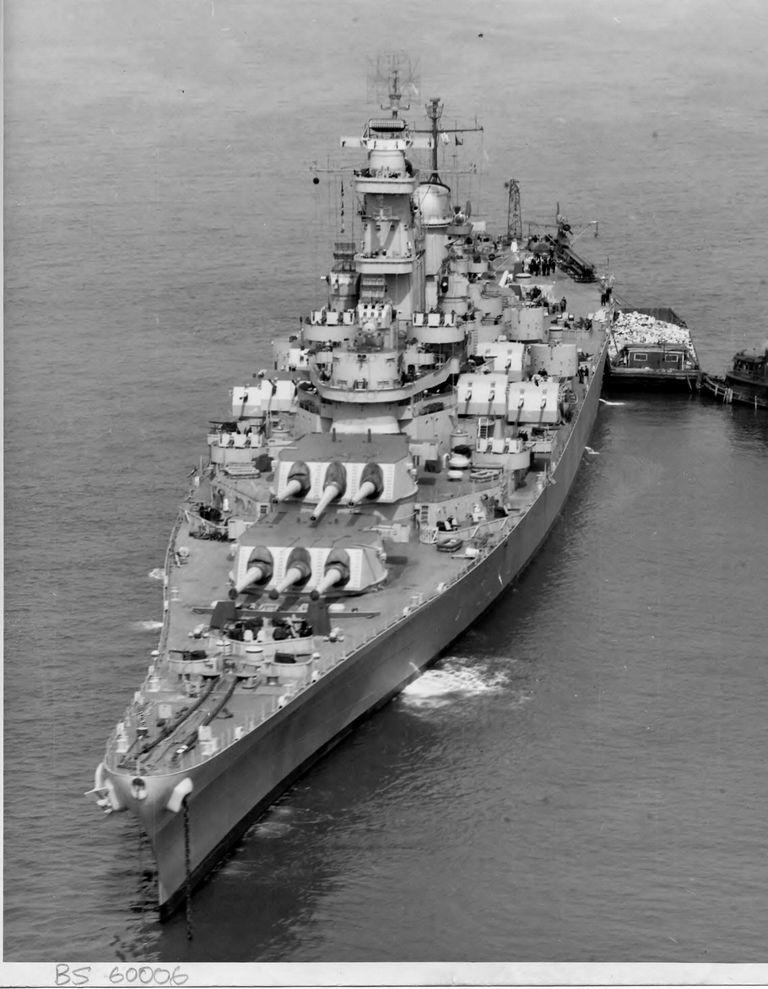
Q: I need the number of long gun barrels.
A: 6